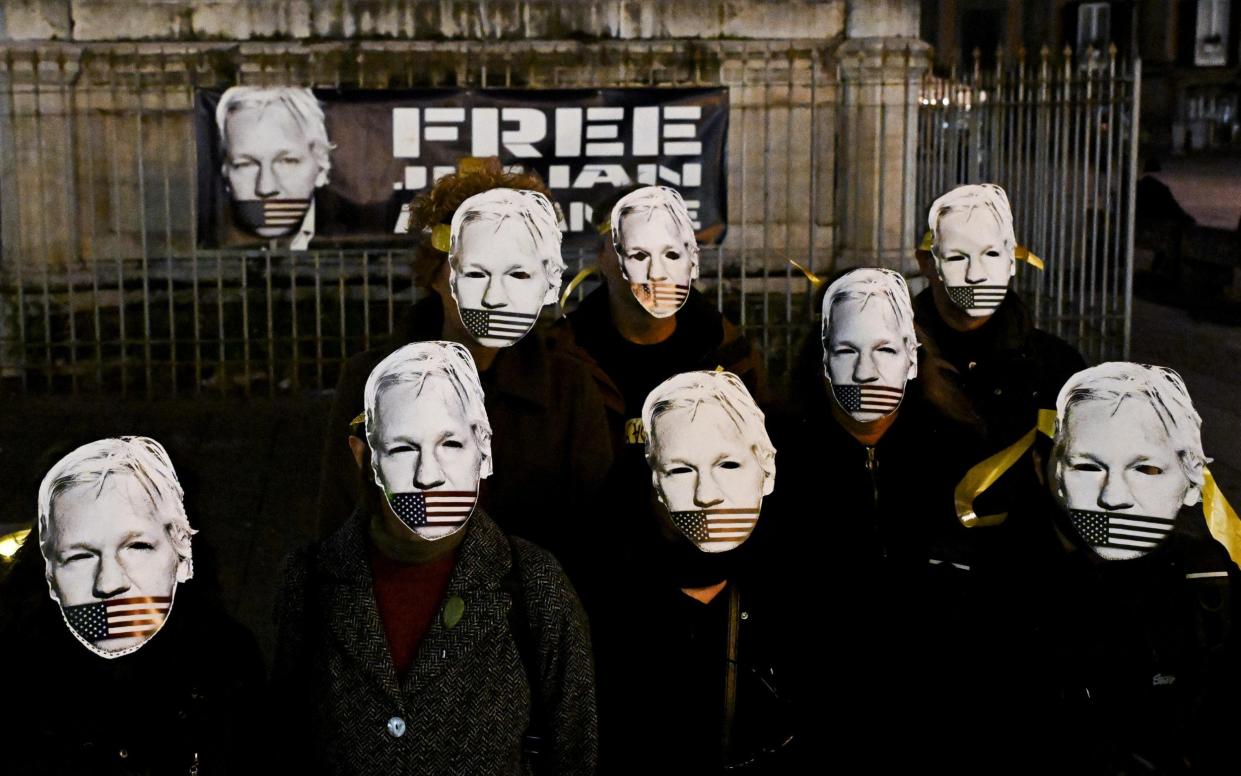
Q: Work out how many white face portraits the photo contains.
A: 9